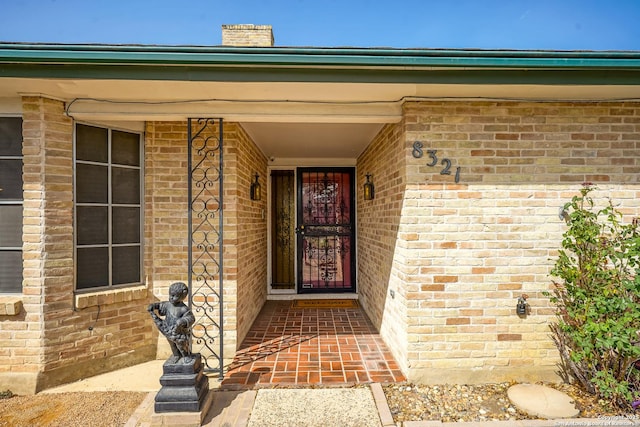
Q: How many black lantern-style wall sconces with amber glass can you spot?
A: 2